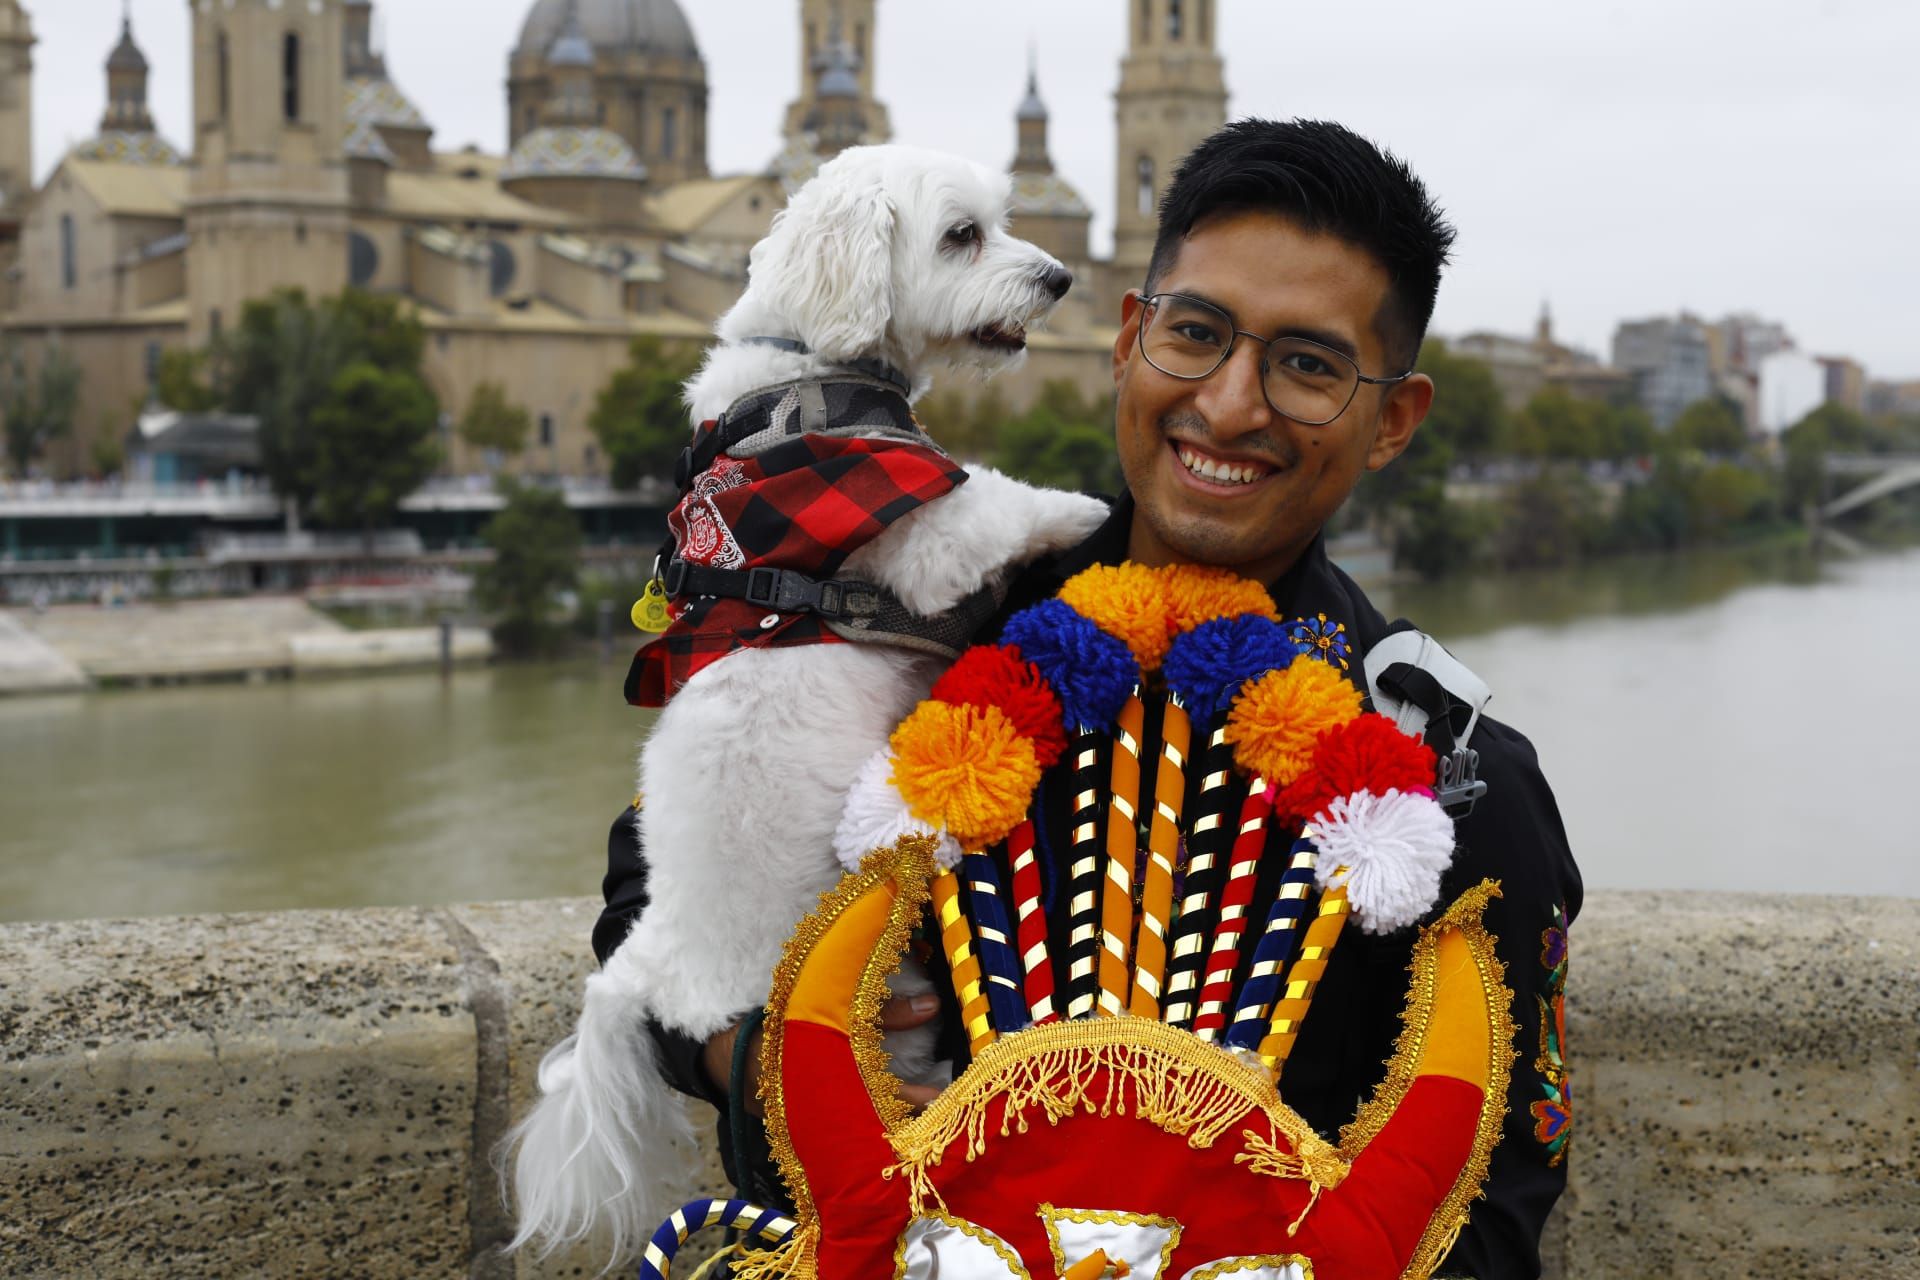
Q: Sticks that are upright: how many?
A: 10